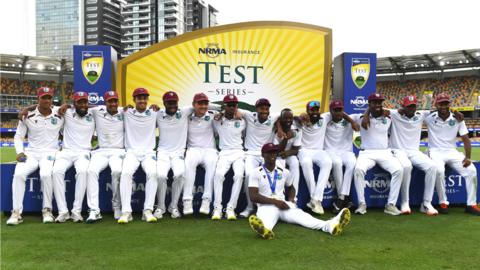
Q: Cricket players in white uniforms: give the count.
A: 15